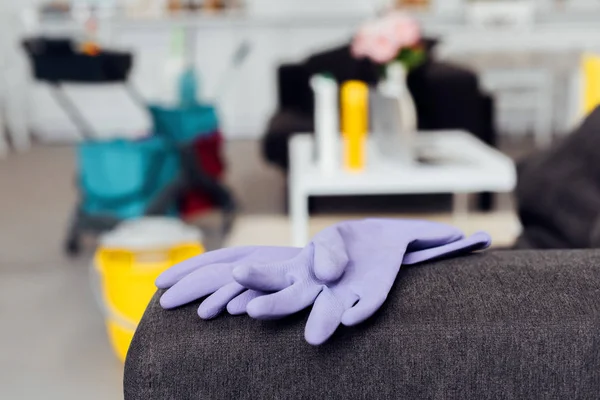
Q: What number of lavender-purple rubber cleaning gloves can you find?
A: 2